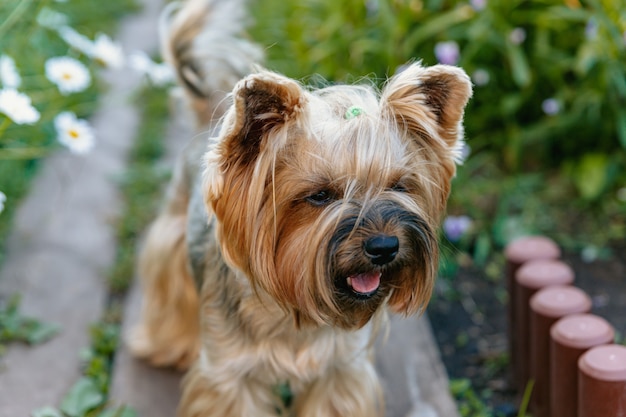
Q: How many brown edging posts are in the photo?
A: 5